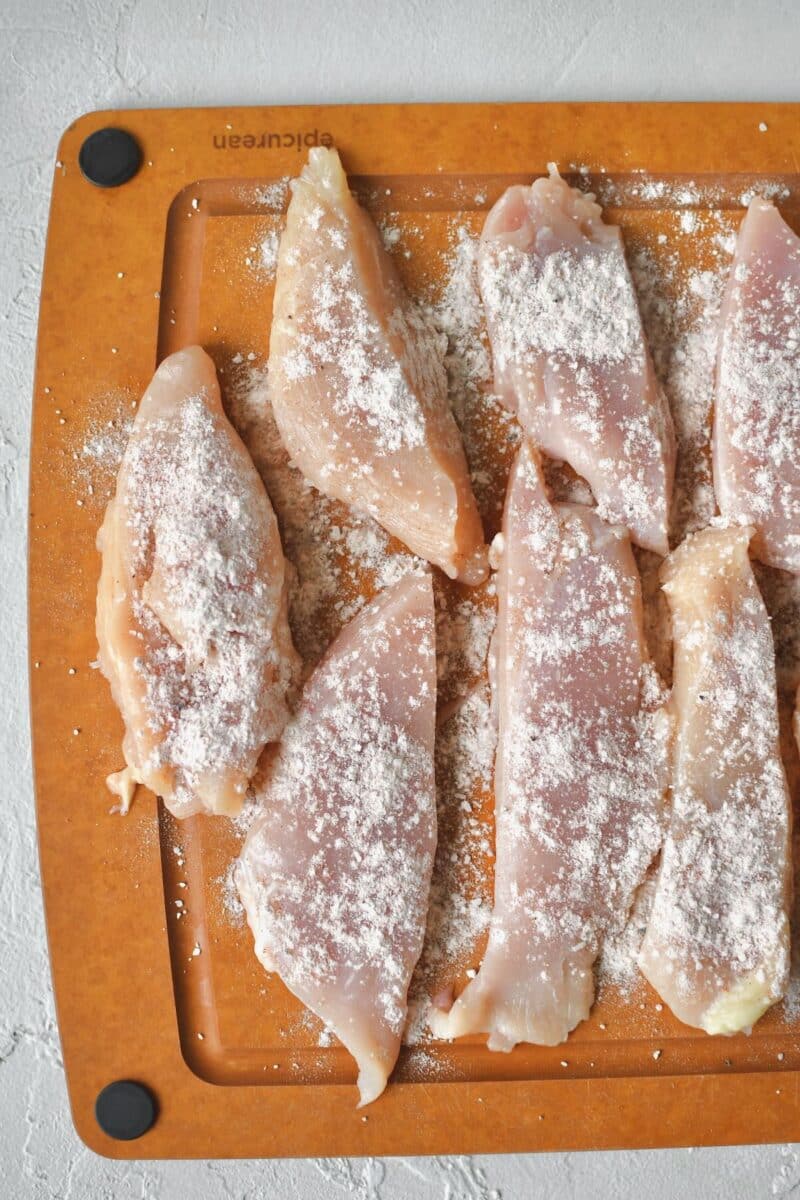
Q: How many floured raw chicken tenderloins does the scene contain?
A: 7